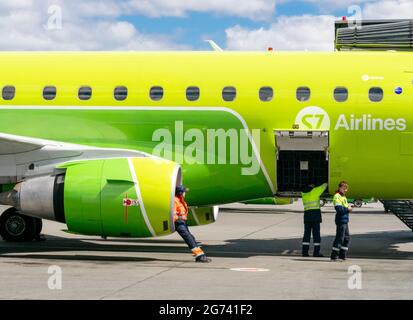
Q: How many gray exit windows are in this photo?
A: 11